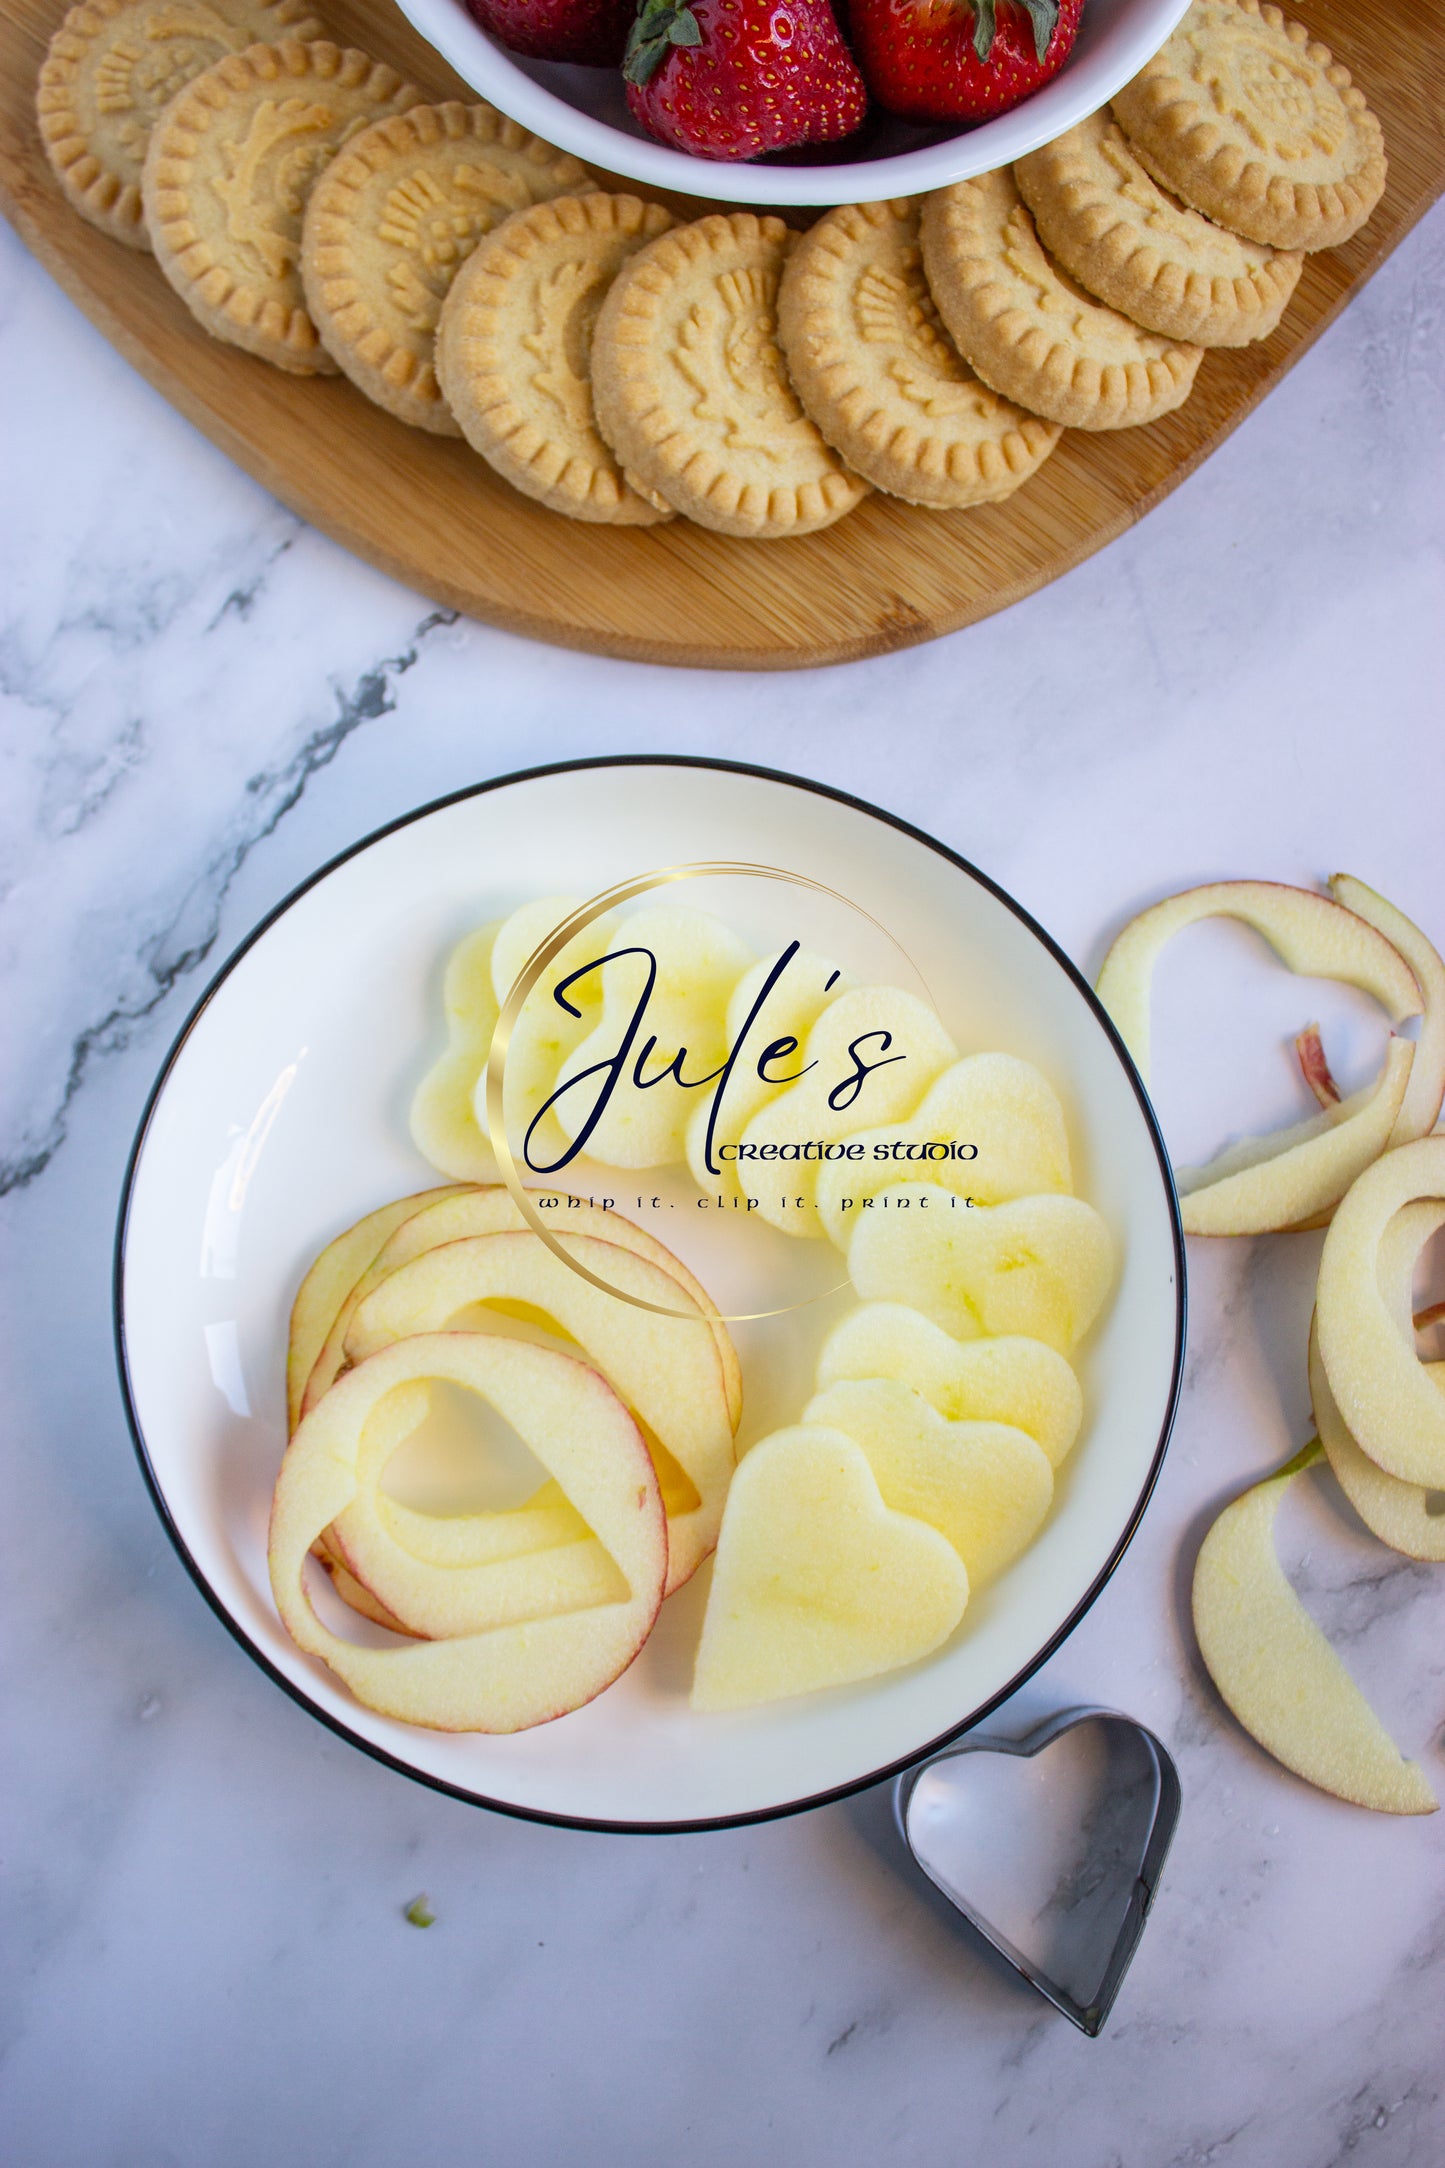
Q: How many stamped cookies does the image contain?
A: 9